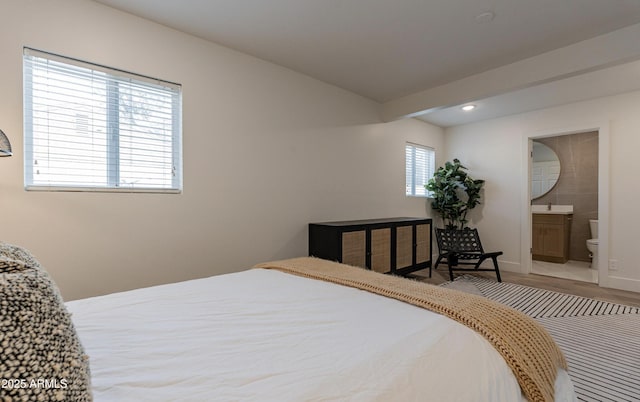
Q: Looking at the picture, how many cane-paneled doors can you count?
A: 4